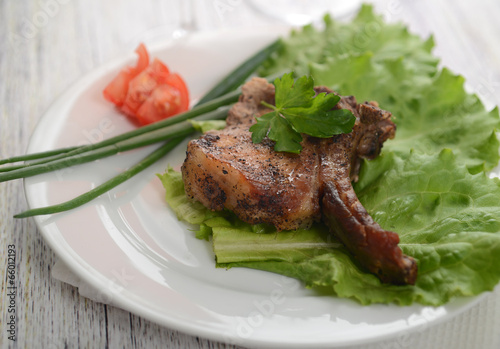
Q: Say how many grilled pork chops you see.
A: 1